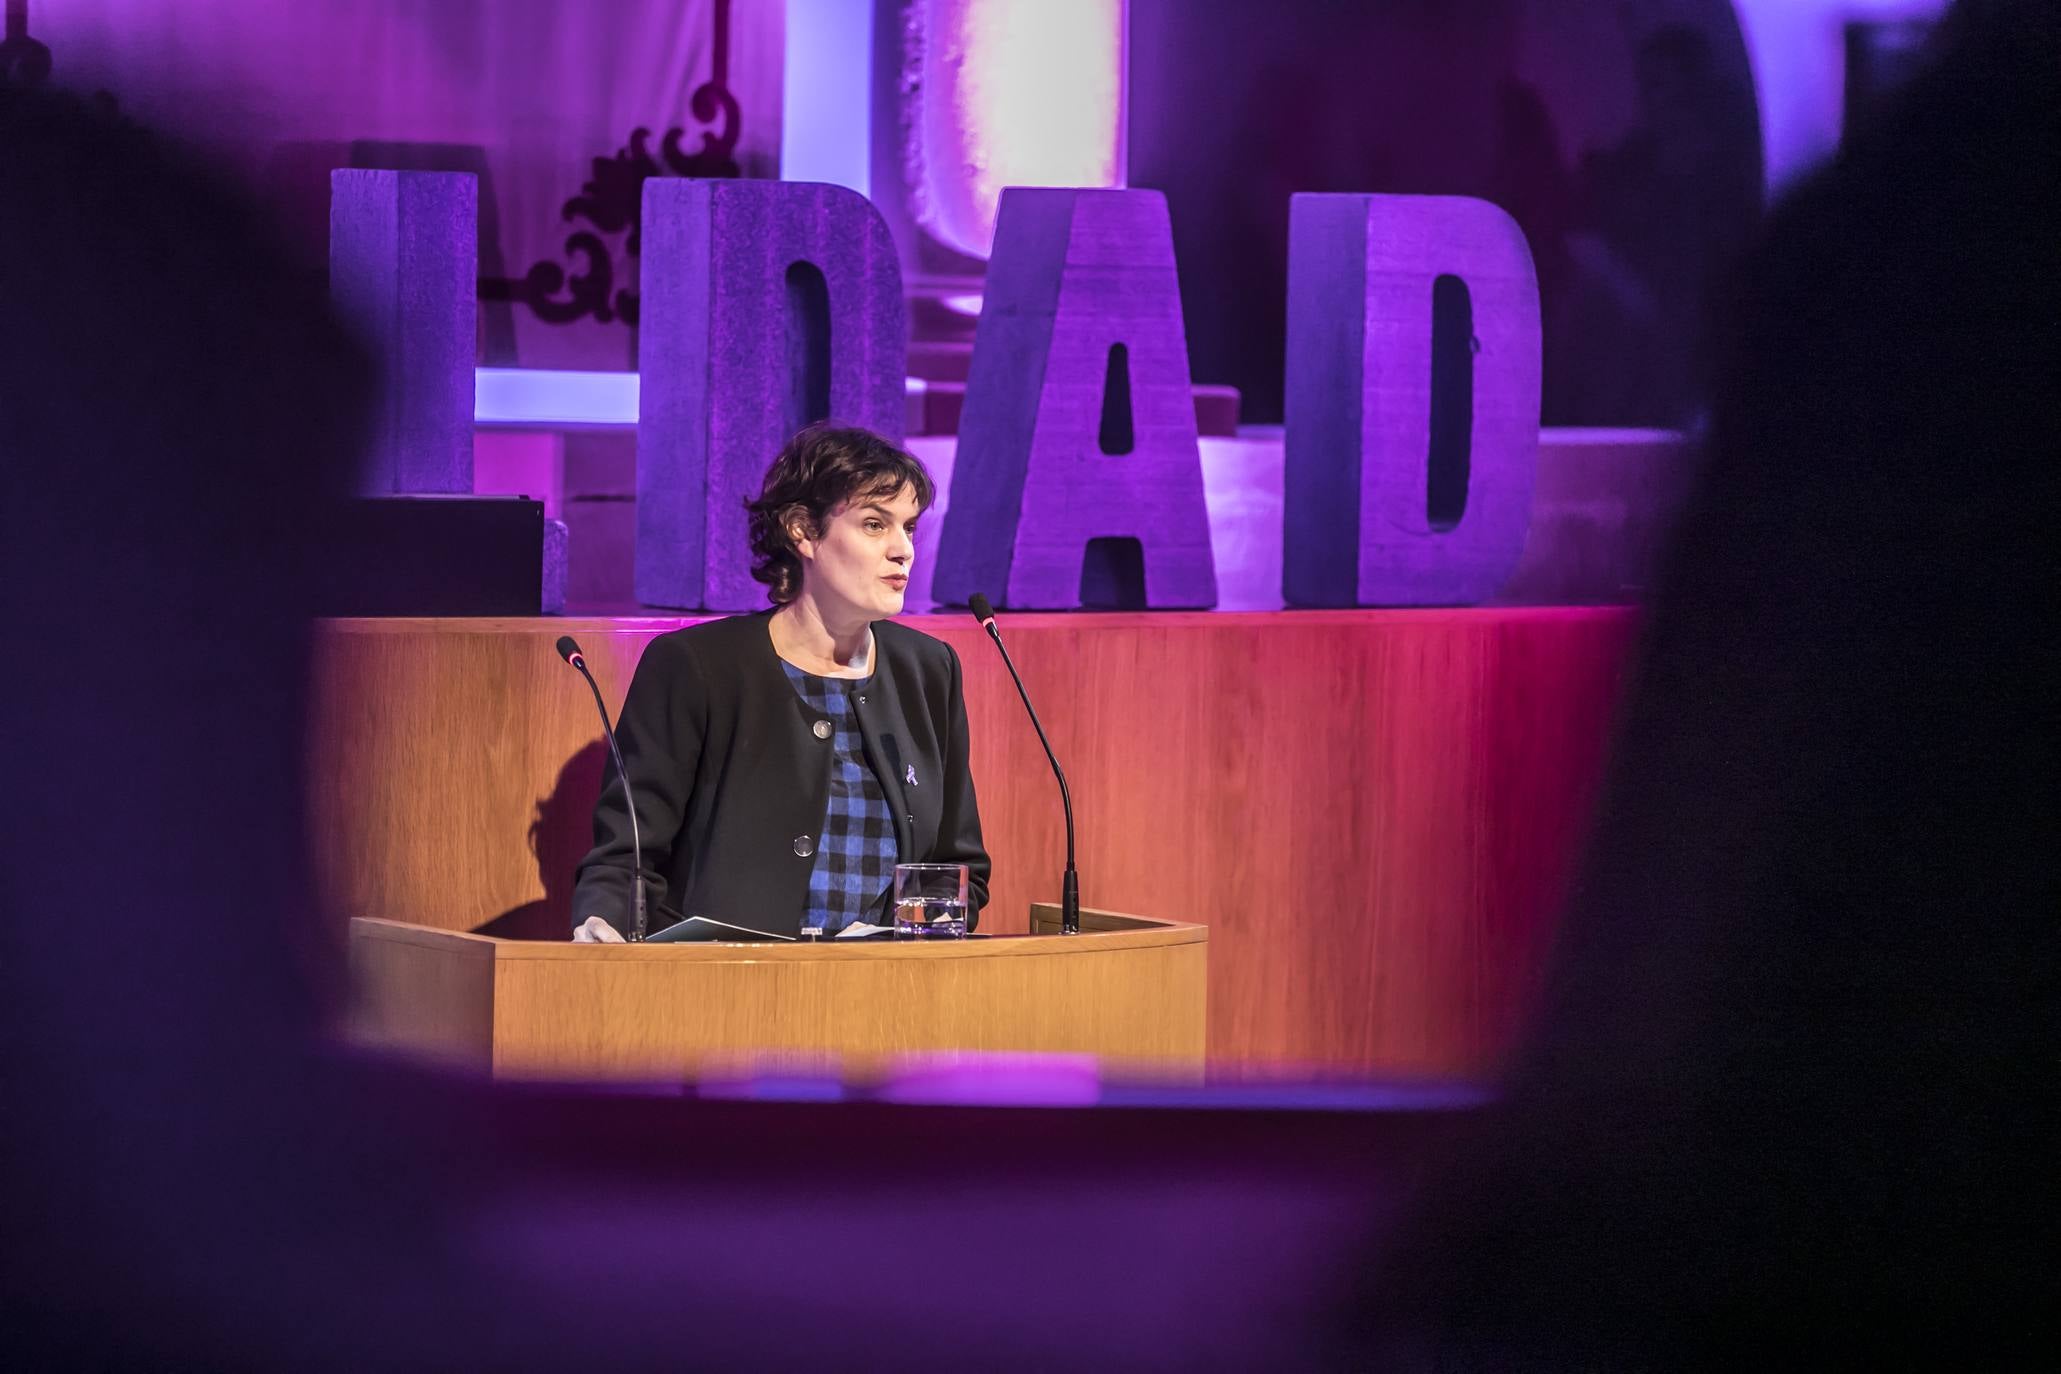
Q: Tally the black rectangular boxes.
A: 1